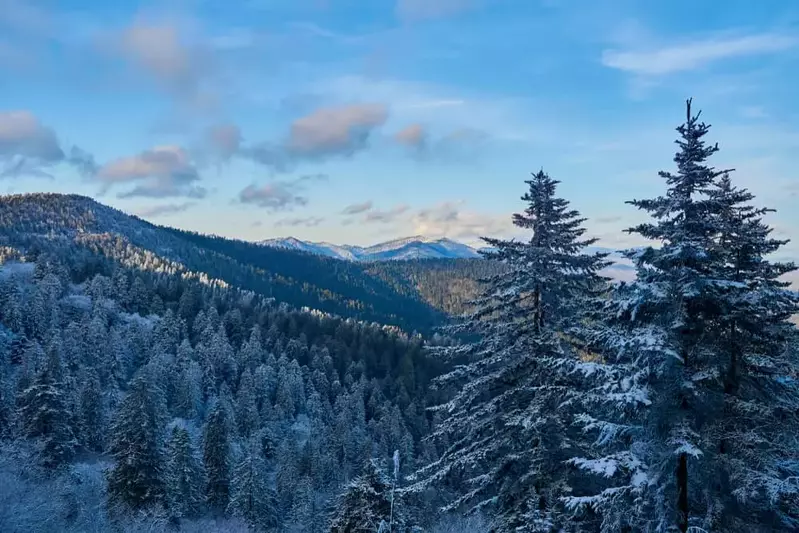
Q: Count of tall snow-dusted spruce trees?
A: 3